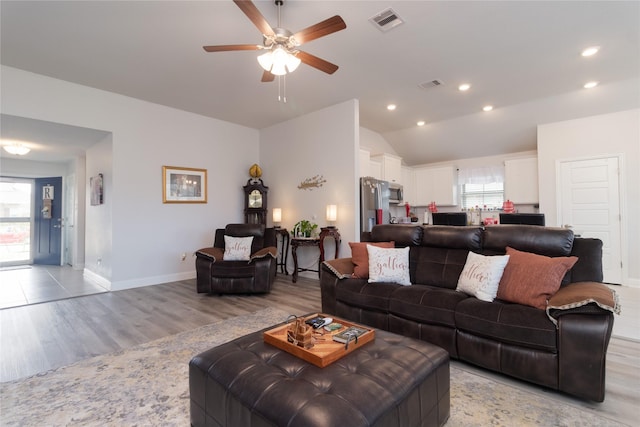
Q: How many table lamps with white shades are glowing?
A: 2